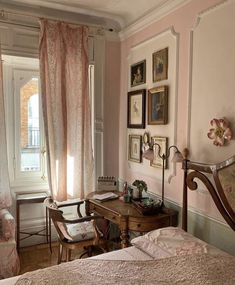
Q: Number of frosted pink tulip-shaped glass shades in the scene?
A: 2